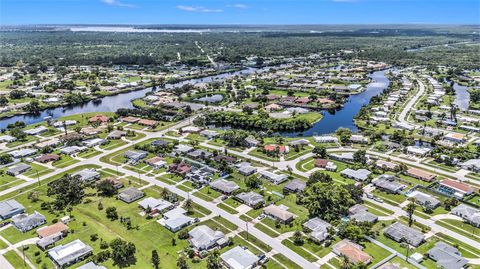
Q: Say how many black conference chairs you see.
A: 0